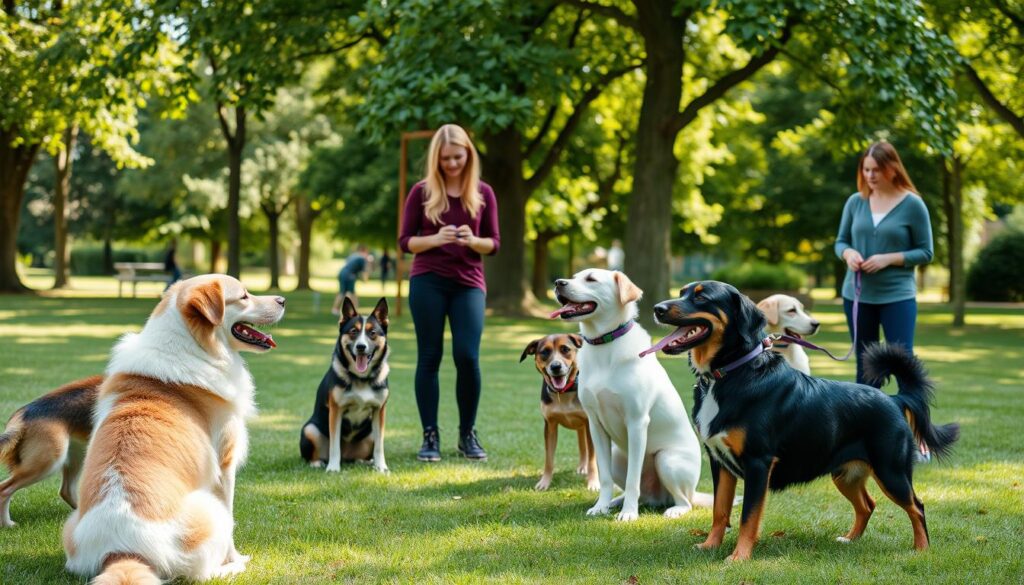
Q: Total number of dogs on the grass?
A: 7